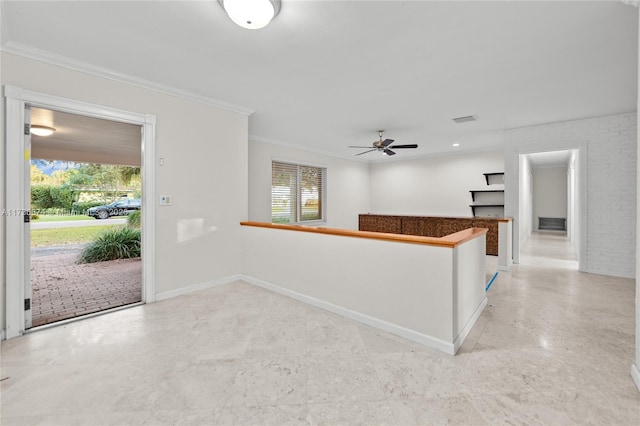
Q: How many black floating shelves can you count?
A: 3